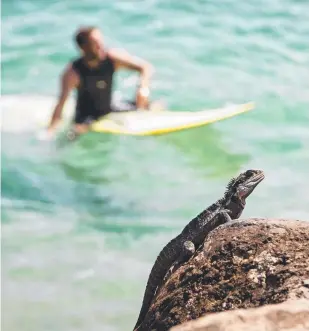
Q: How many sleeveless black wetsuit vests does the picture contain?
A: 1